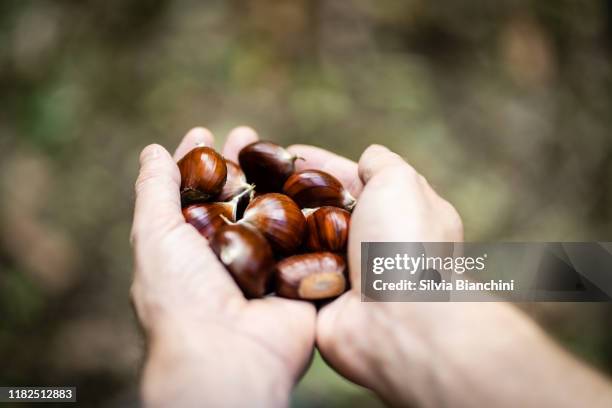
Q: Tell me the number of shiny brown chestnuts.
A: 9